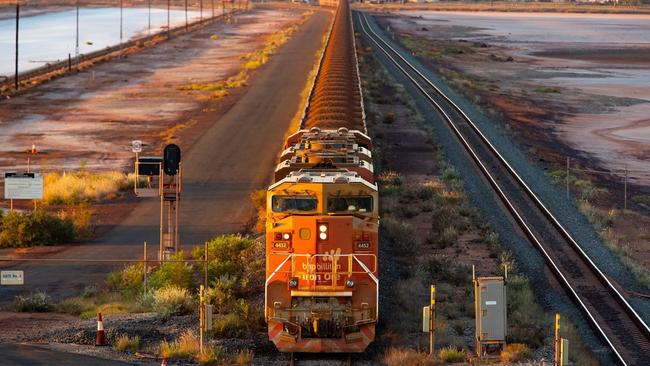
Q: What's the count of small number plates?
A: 2